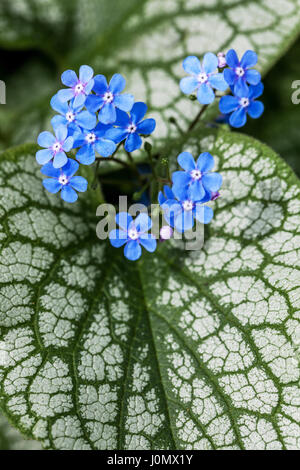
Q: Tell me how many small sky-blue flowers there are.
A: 13